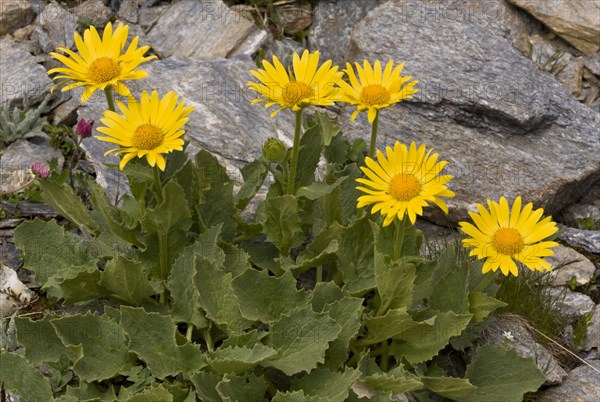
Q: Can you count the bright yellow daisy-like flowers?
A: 6